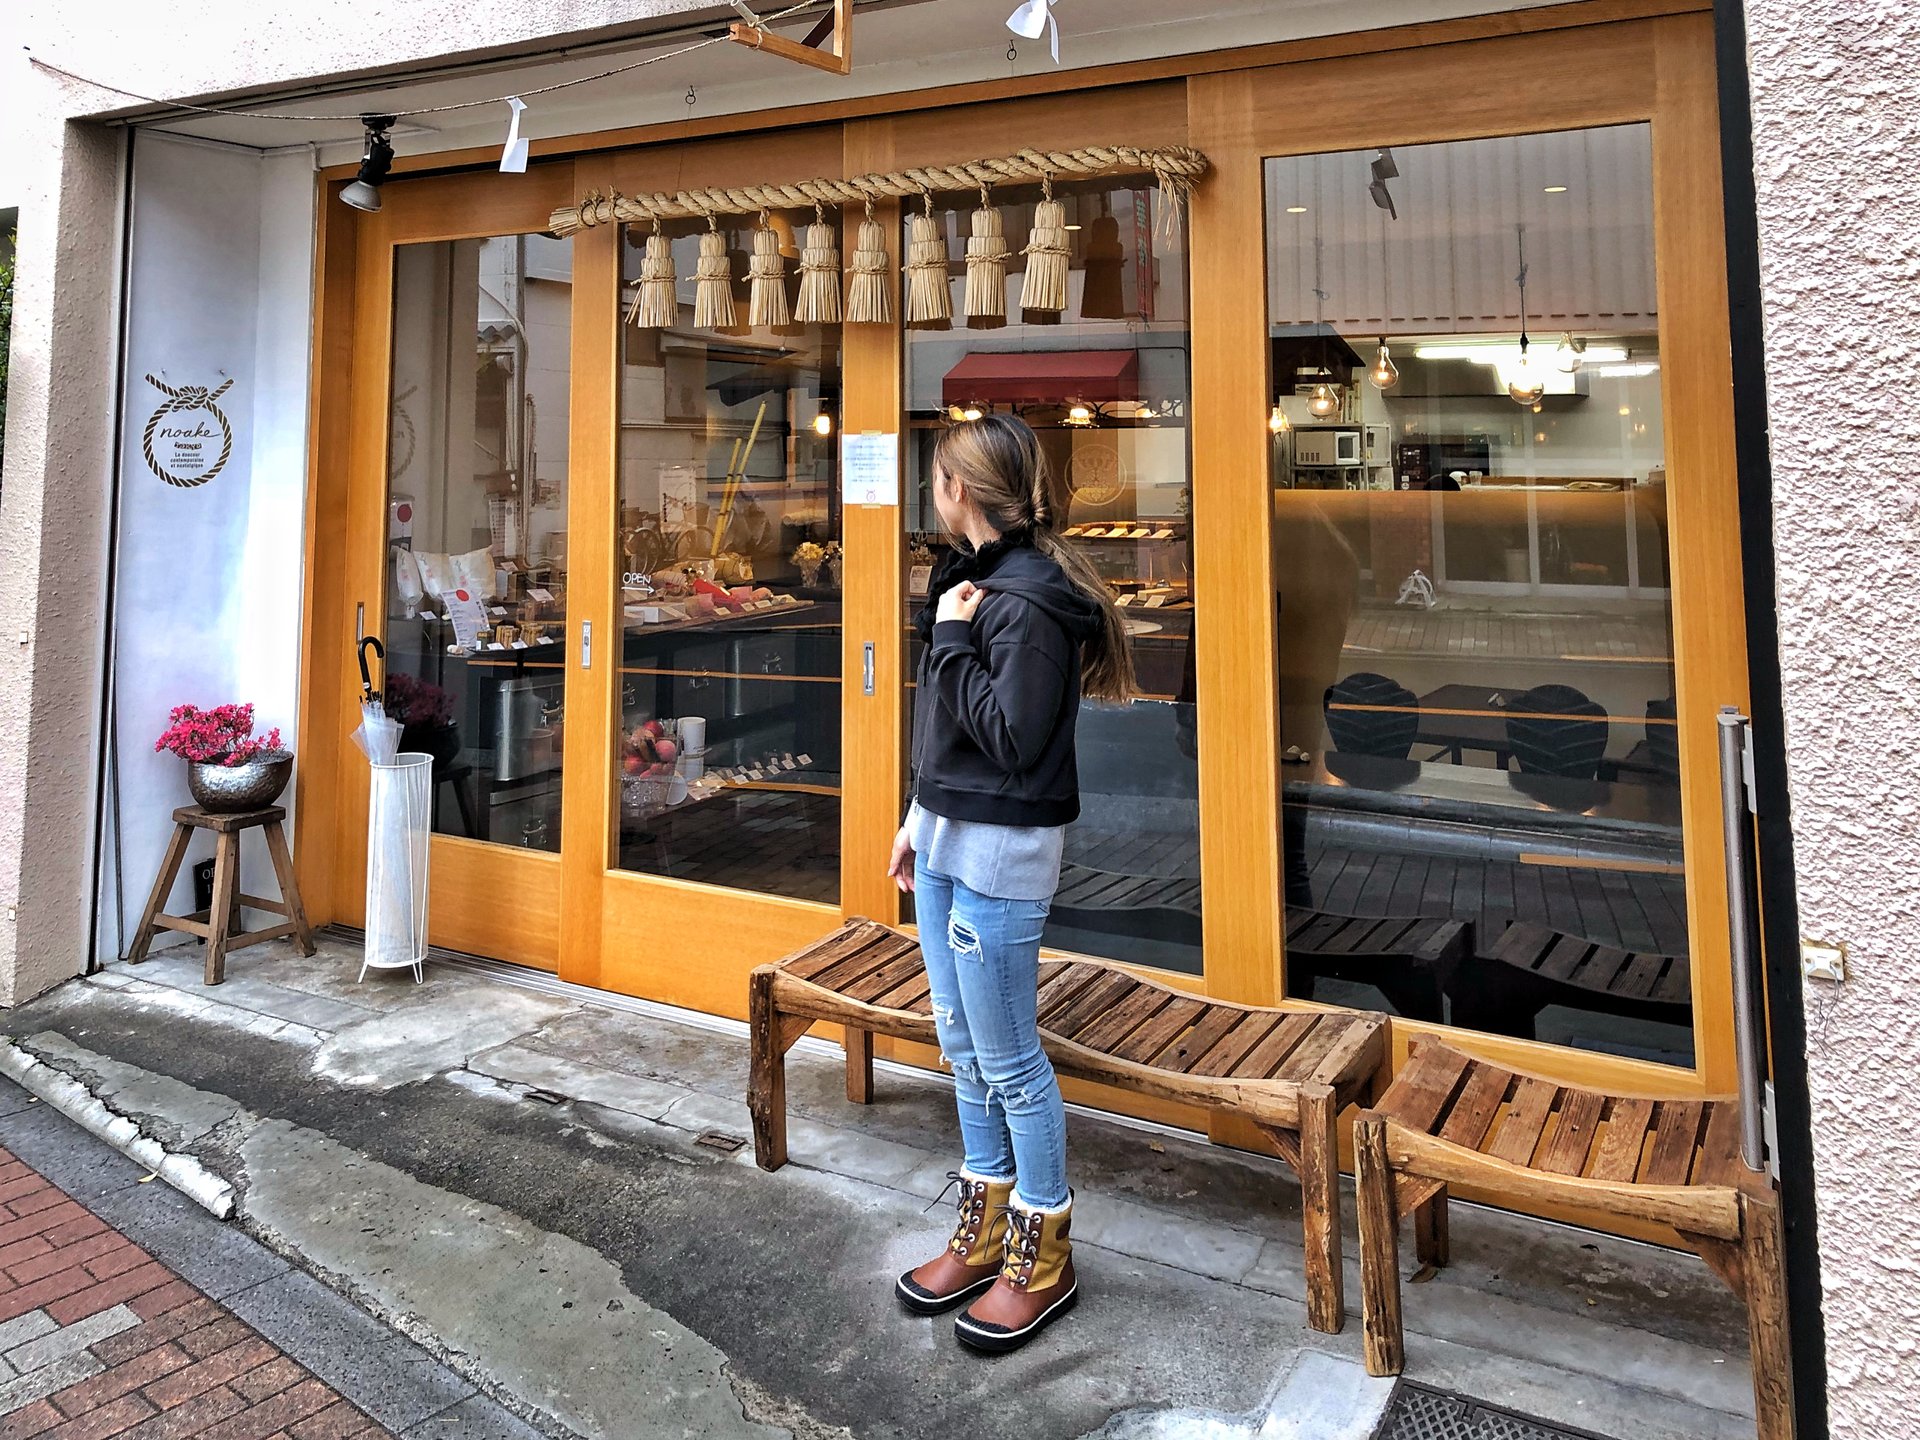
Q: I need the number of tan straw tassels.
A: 8